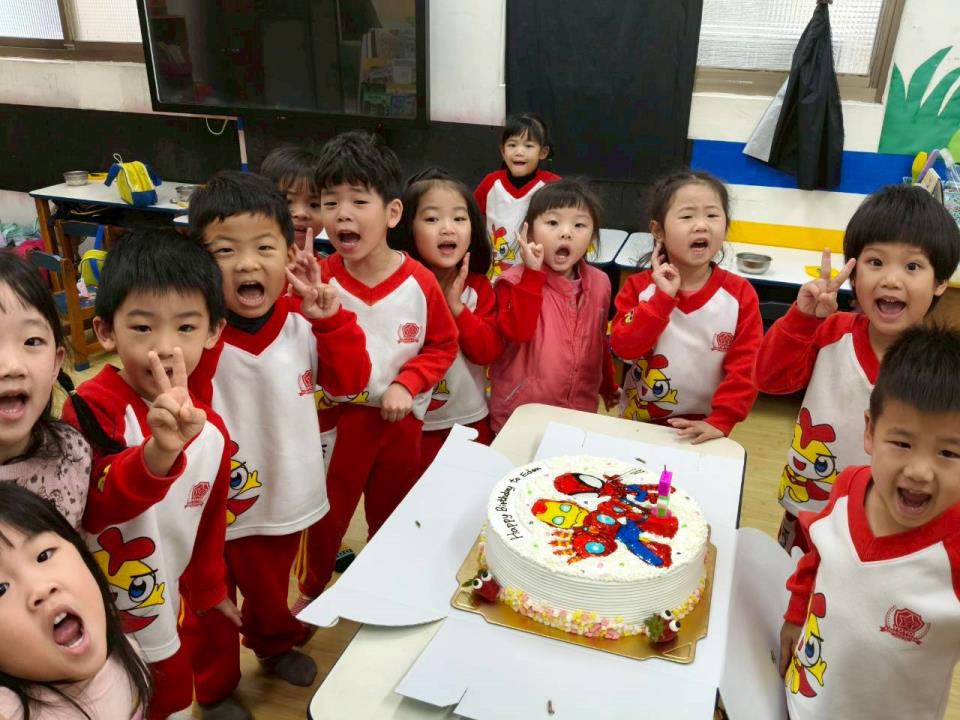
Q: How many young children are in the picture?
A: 12